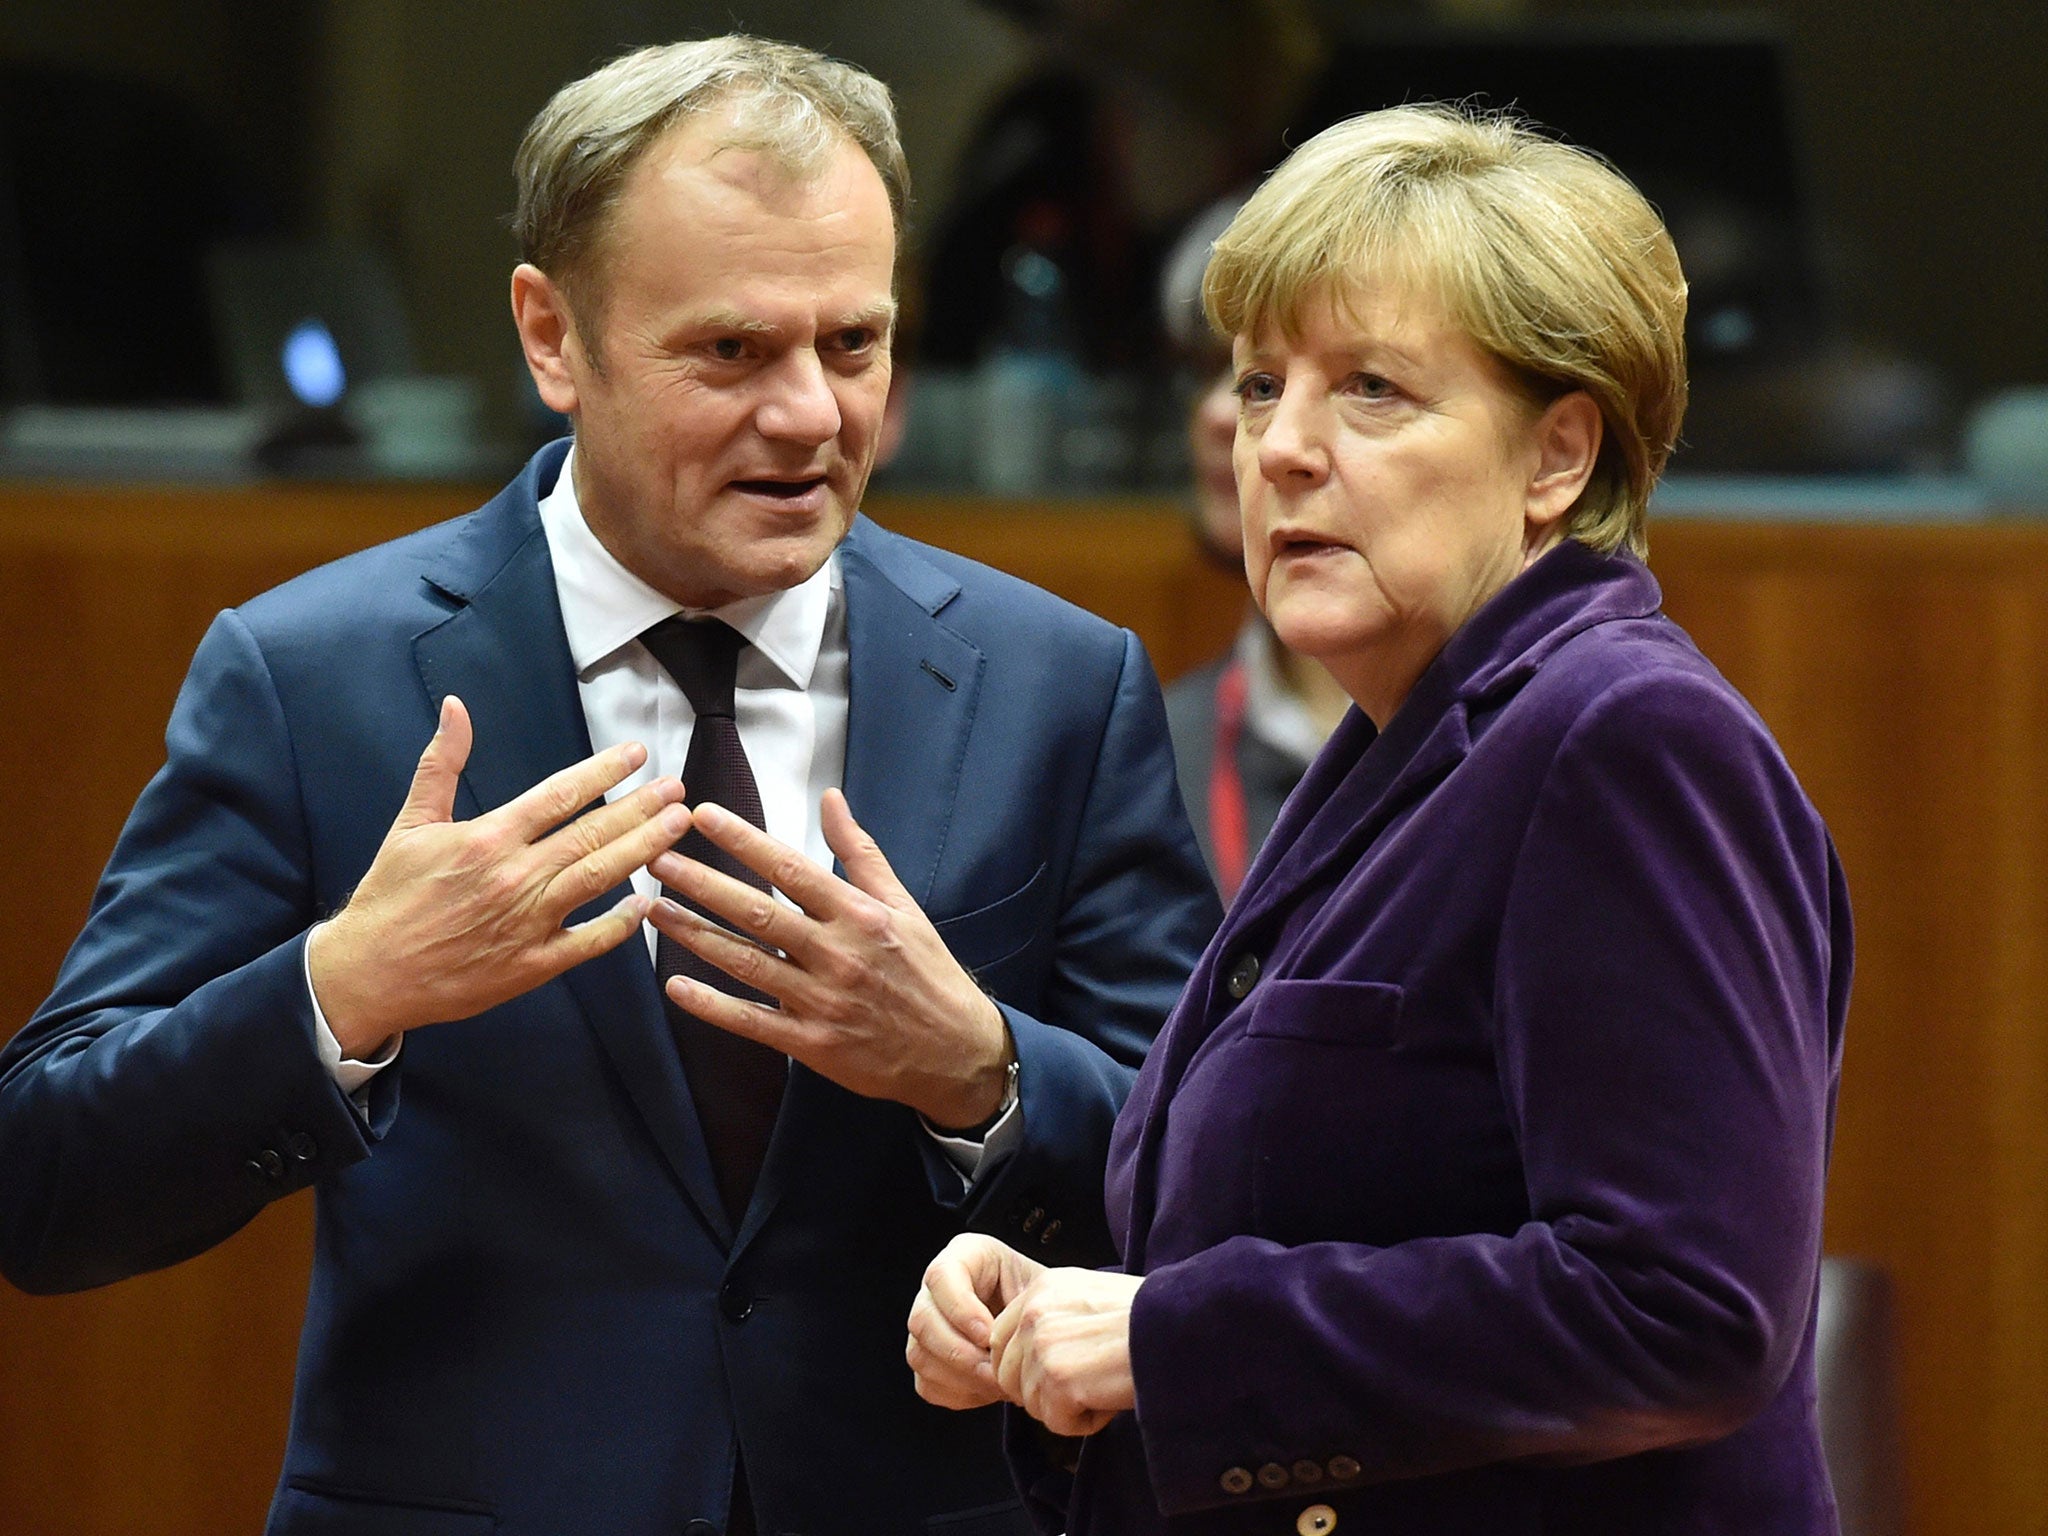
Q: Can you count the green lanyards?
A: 0